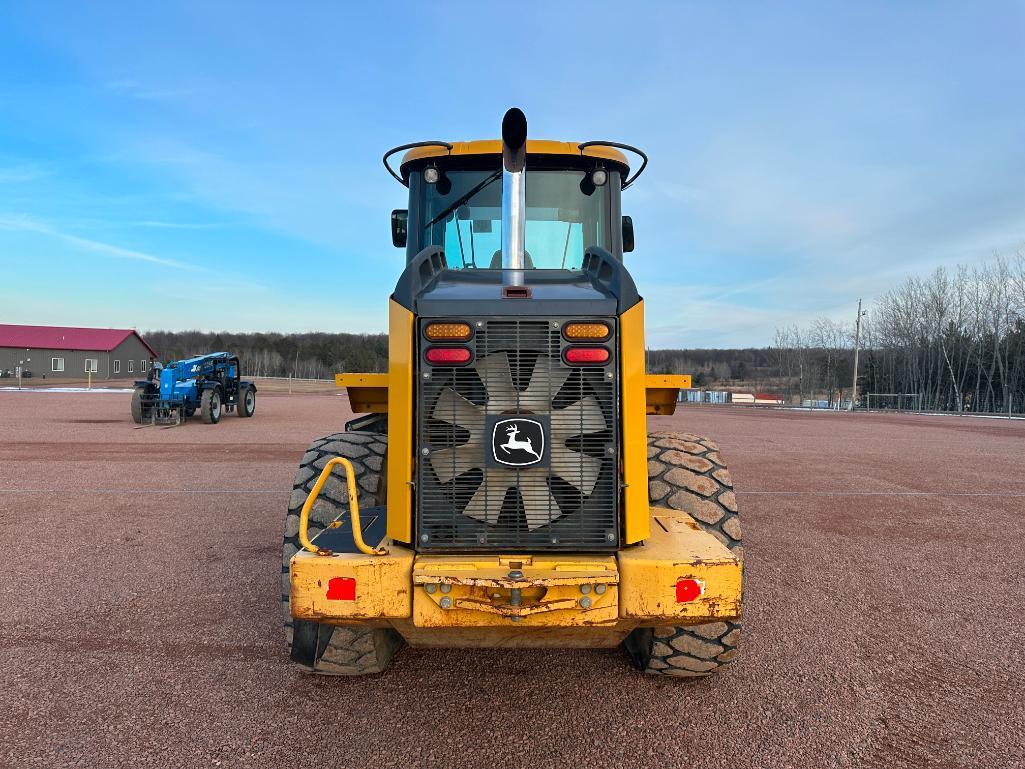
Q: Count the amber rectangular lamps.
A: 2